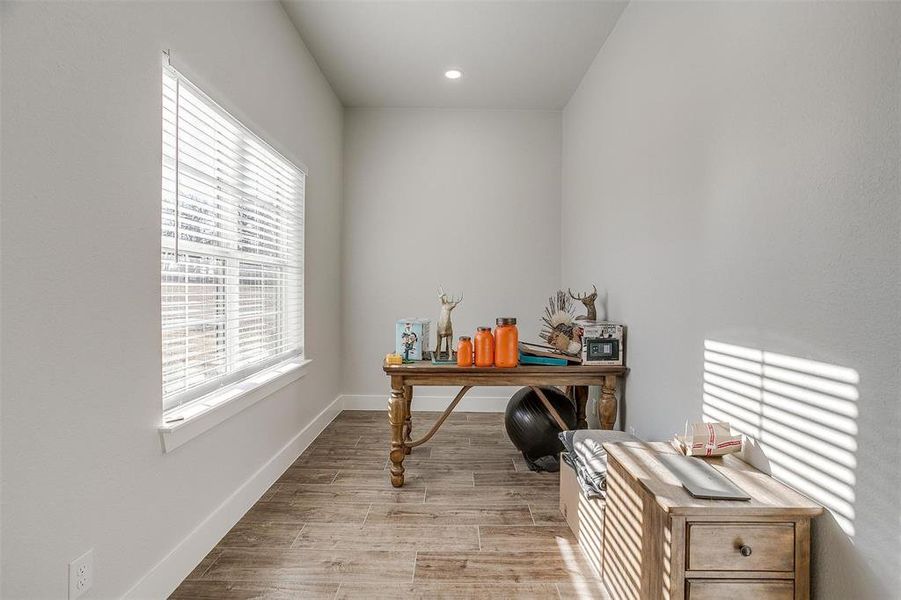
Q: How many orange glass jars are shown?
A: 3